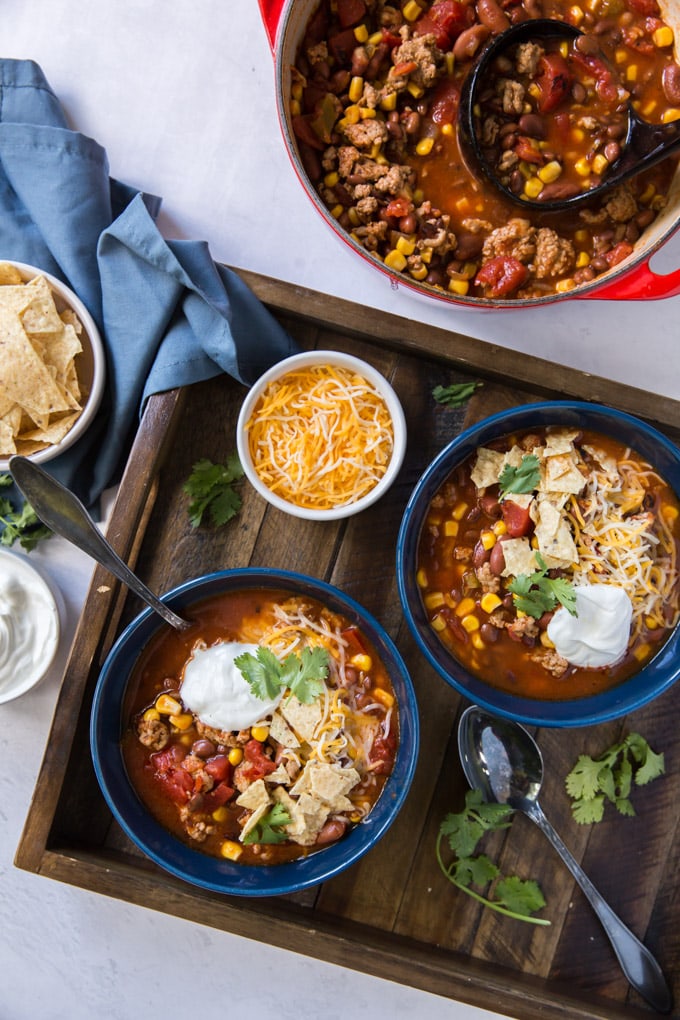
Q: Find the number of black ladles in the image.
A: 1